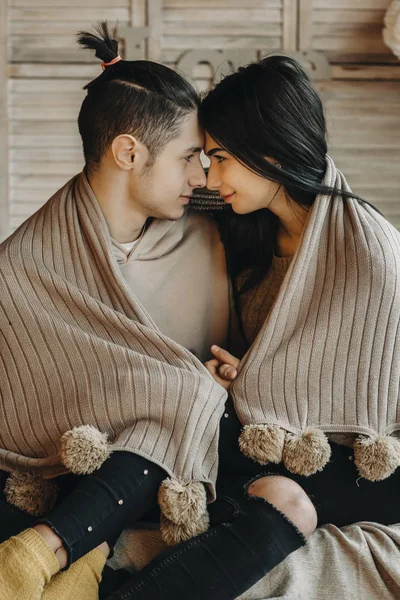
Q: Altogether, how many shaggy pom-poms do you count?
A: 7